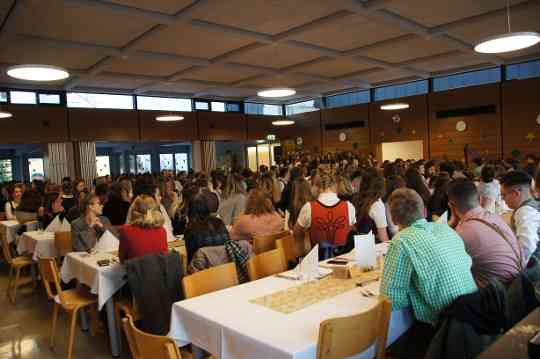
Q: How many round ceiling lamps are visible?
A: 7